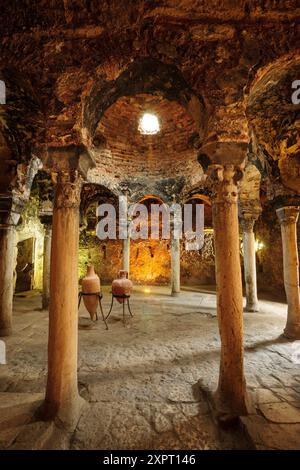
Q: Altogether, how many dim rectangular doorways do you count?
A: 1